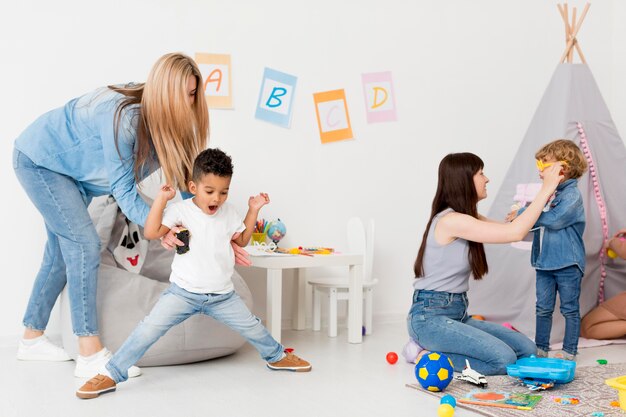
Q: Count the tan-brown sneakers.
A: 2